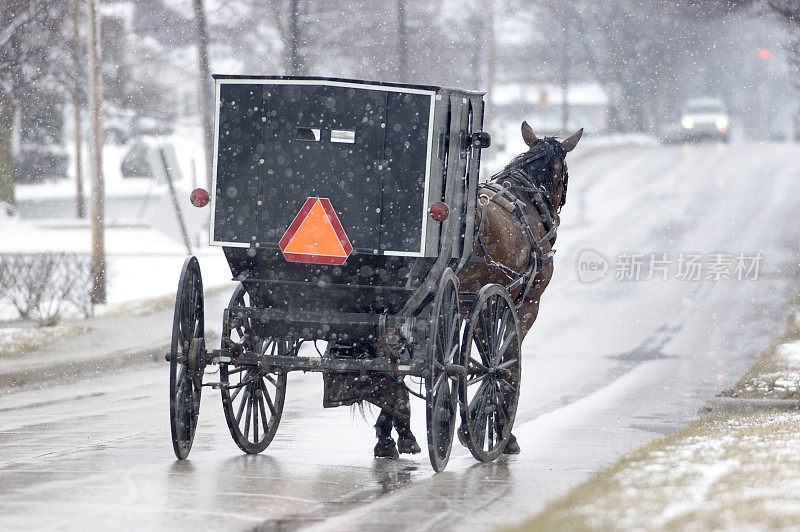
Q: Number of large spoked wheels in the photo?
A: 4